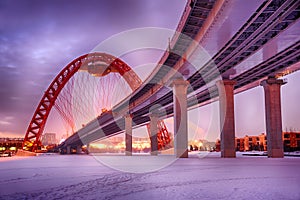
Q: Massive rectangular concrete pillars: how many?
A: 5